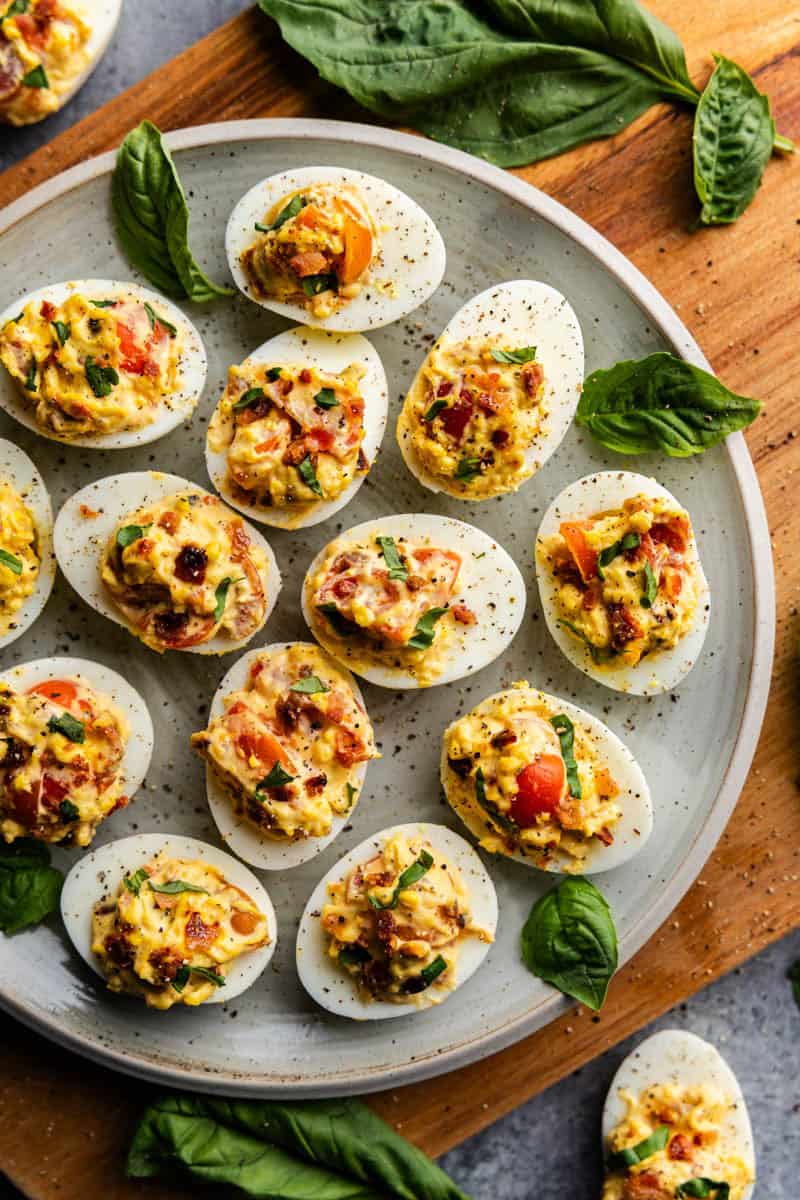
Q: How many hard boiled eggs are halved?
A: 15